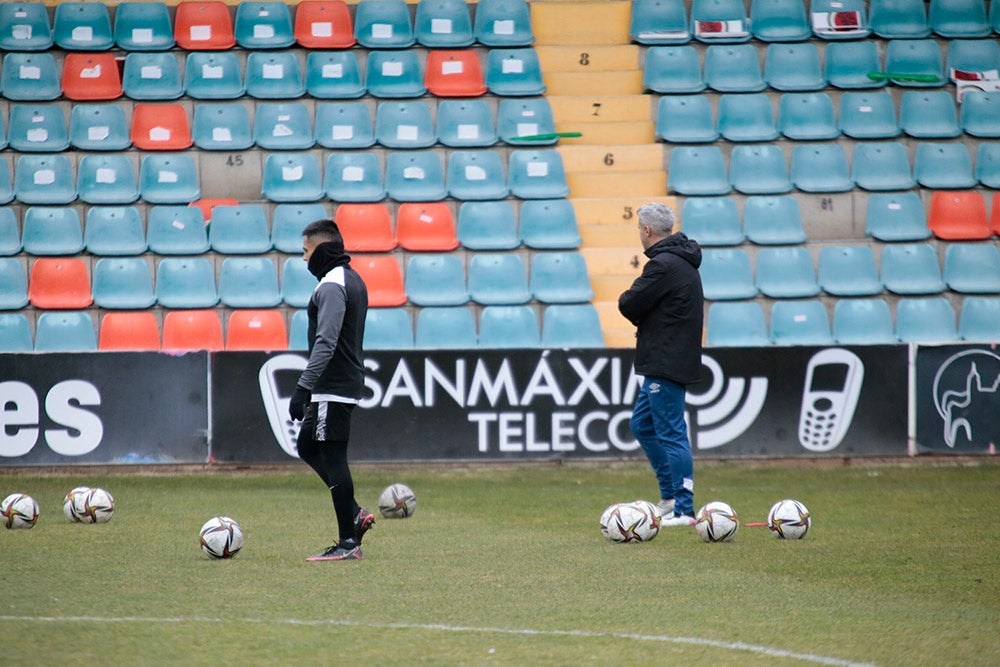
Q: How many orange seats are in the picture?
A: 15